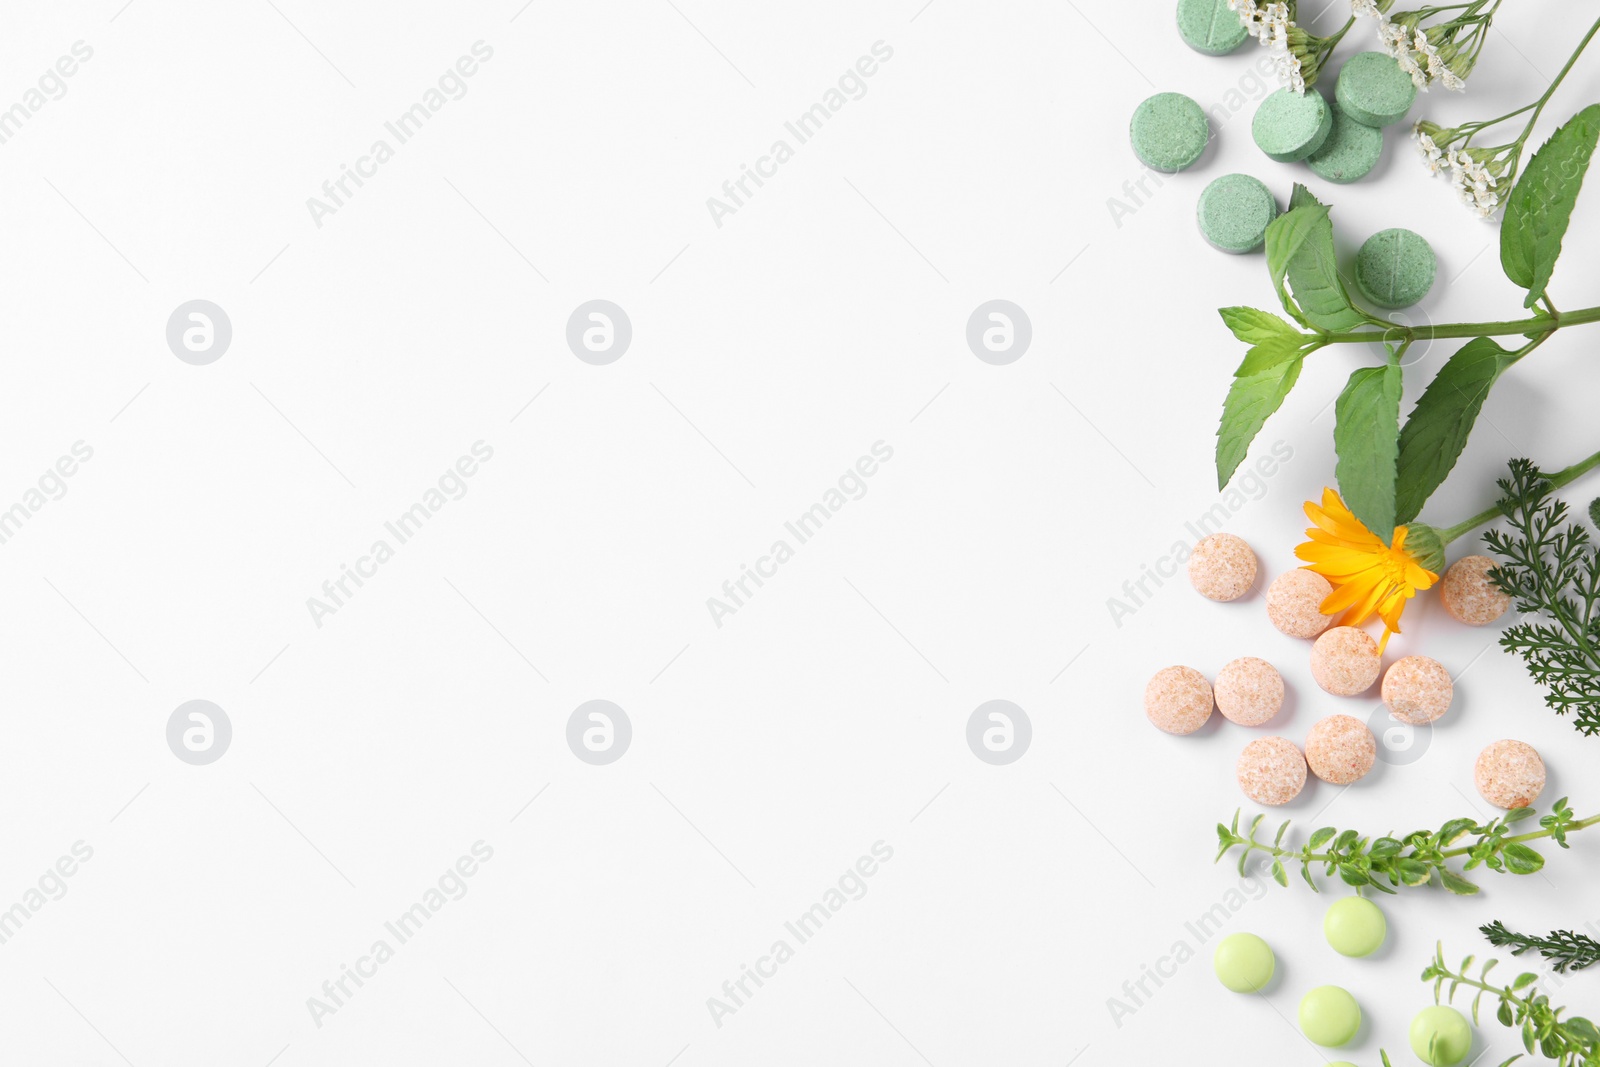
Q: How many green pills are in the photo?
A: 12